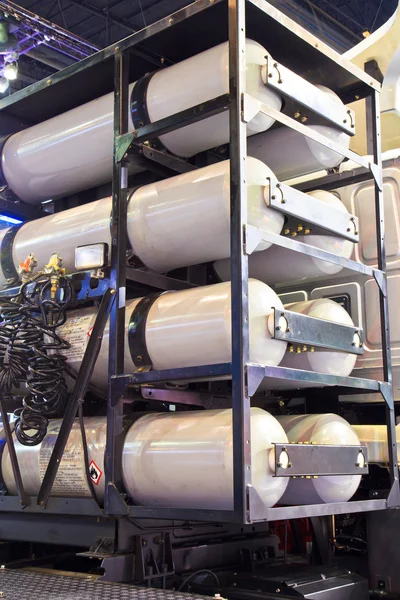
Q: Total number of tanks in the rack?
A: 8